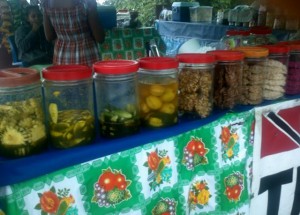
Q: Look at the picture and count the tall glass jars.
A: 9